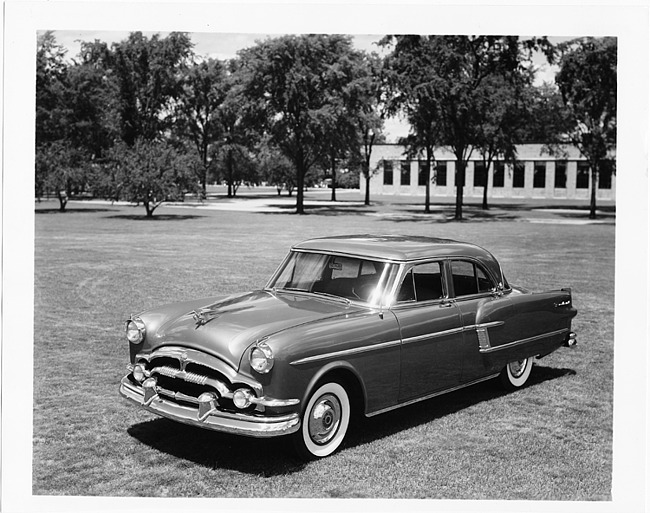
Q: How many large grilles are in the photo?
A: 1